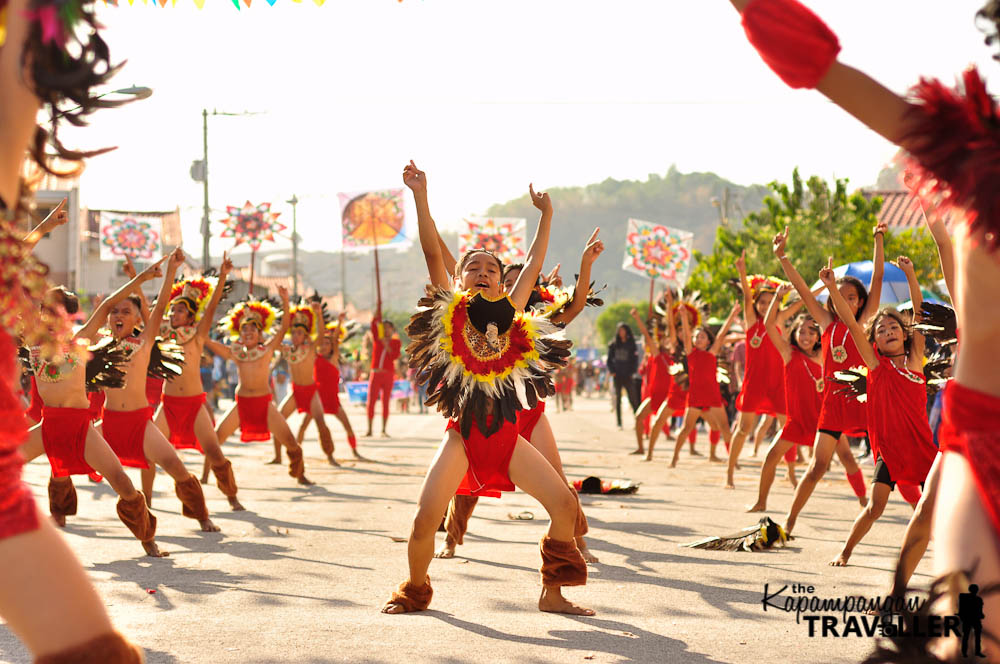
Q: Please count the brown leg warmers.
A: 11